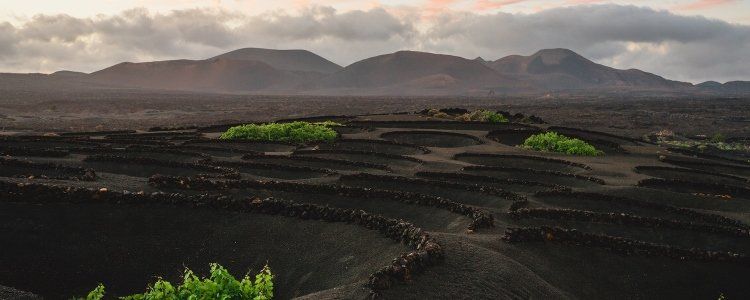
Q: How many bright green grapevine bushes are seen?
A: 4